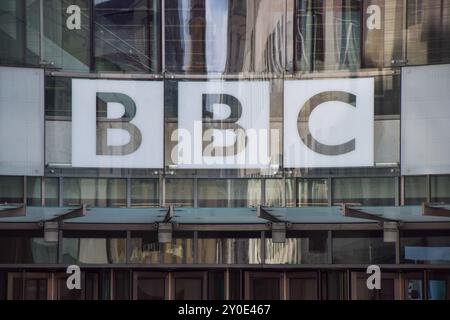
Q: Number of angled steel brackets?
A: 6